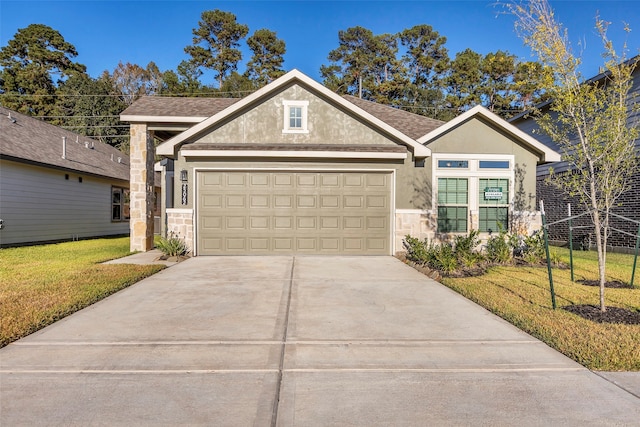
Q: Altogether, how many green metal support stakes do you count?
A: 3